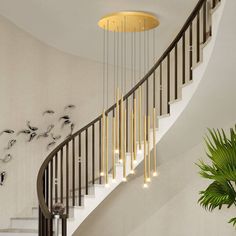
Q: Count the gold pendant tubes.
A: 12